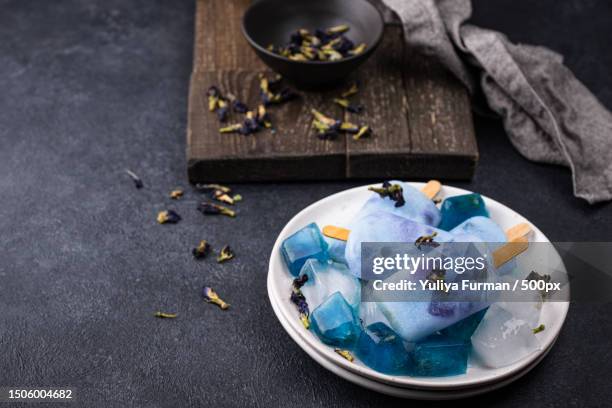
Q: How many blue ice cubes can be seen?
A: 5